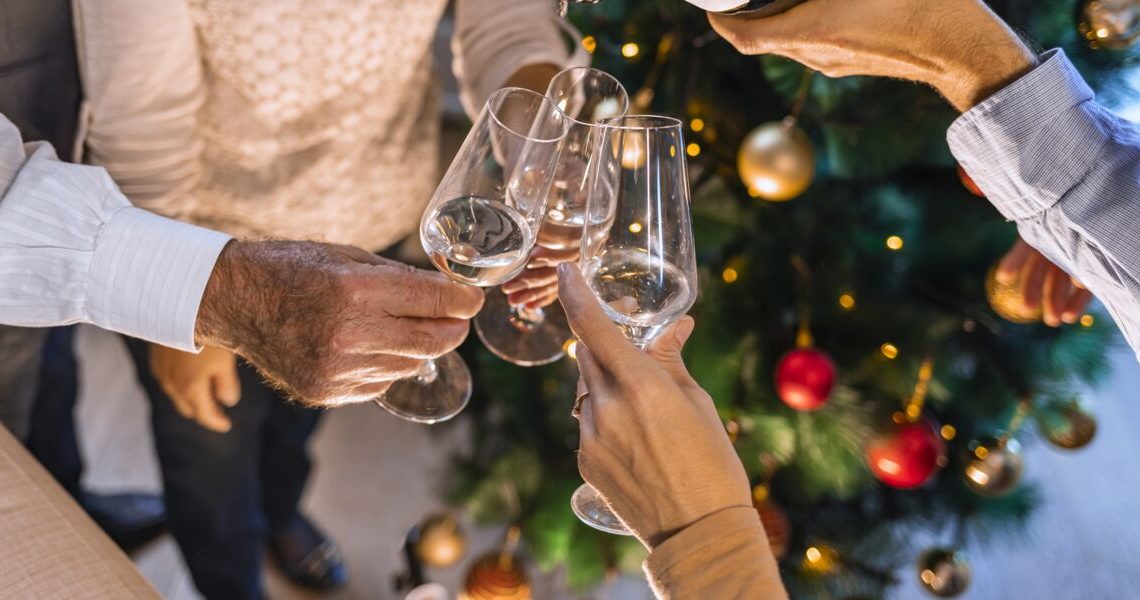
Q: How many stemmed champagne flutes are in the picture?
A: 3